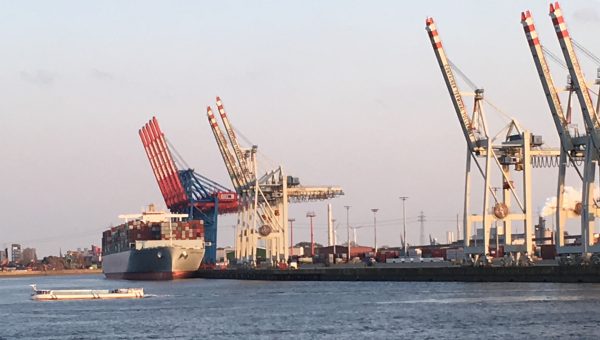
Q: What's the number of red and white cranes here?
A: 5